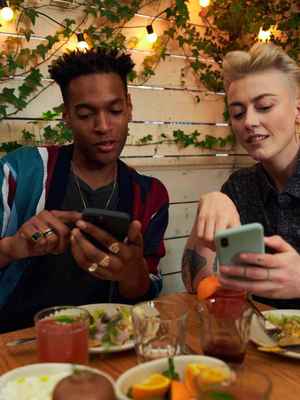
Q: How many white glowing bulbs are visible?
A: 5